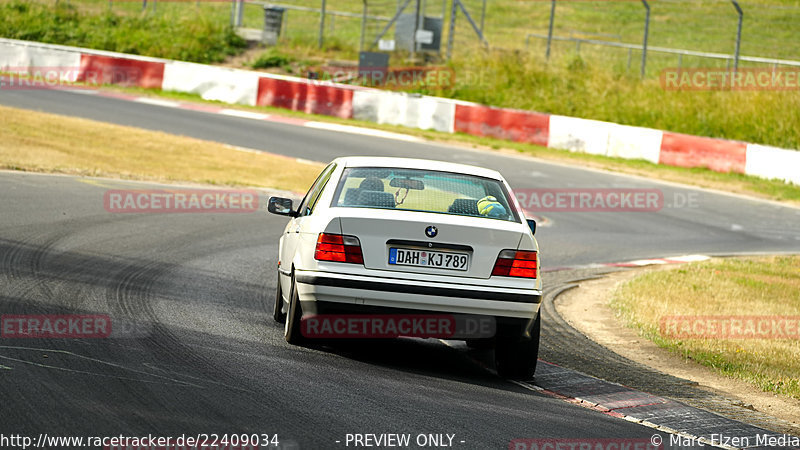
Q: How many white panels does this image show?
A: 5